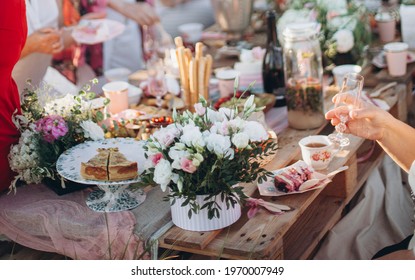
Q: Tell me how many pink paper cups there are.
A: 4